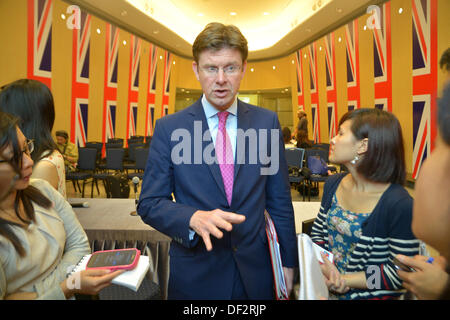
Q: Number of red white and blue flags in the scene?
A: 12